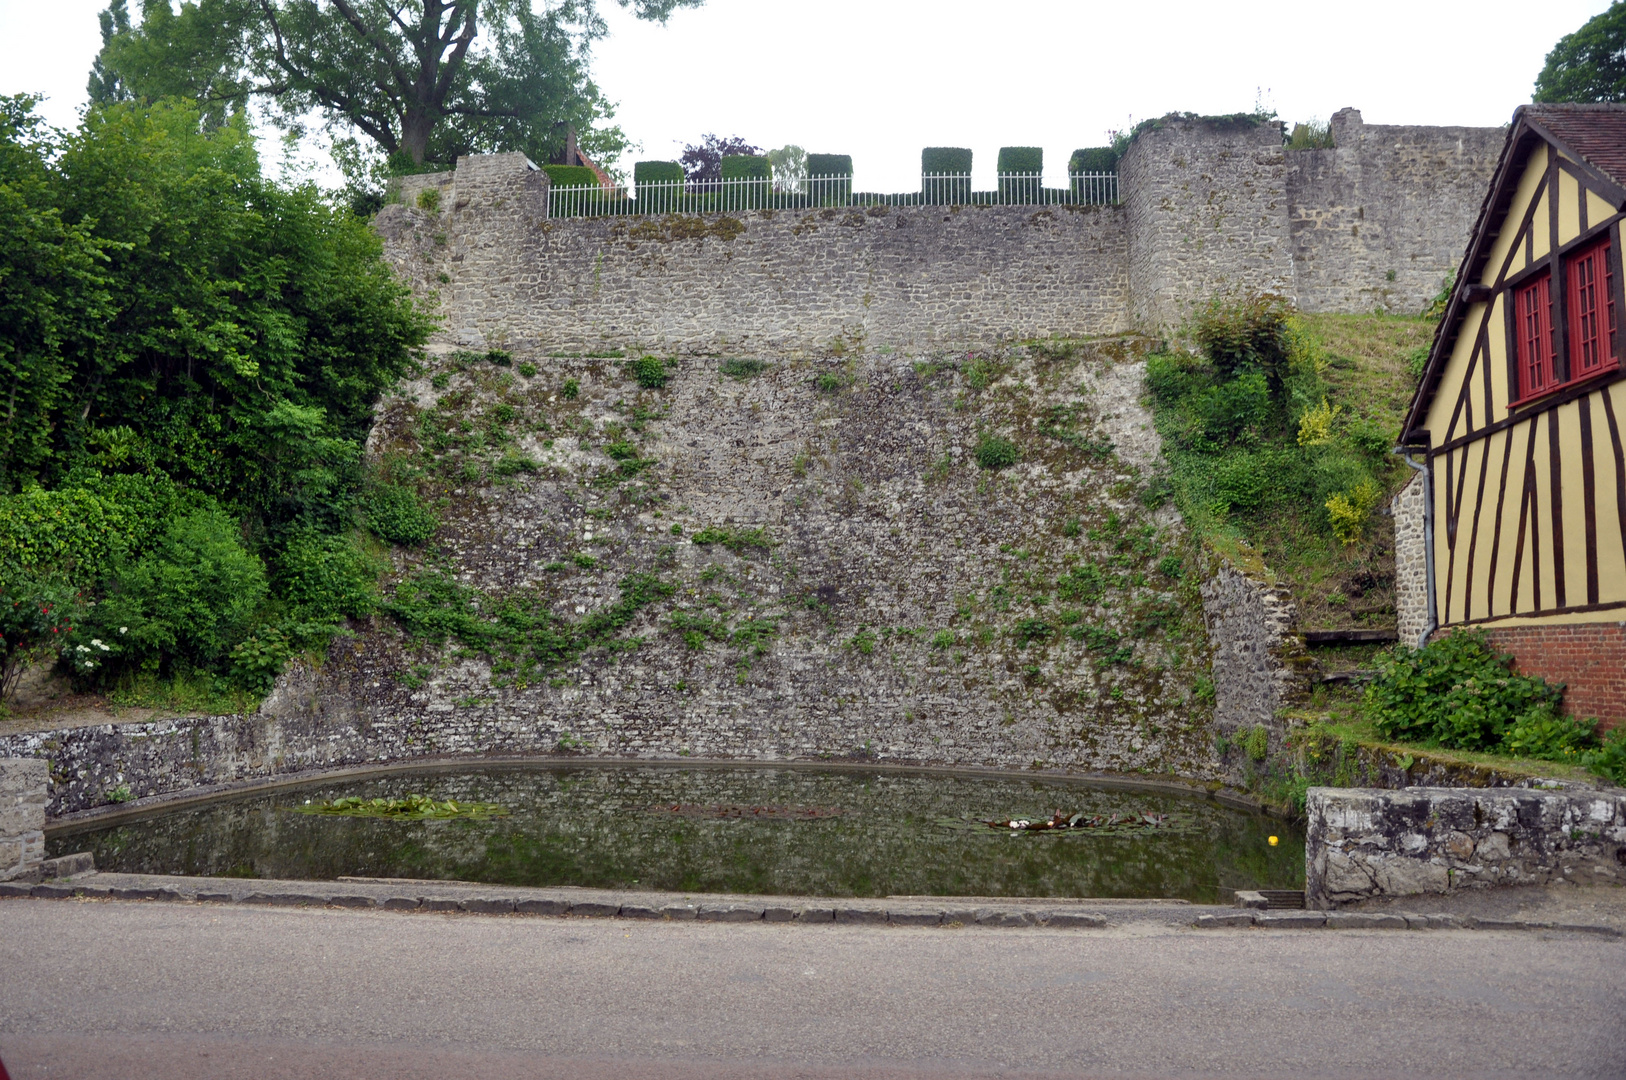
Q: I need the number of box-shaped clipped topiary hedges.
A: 7